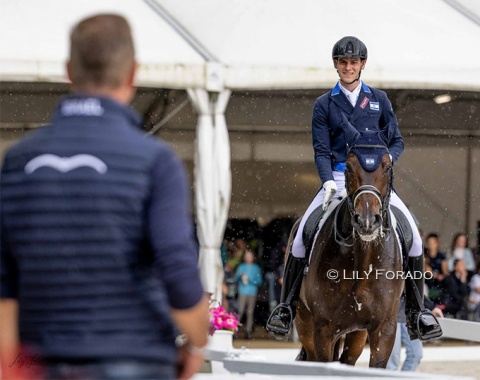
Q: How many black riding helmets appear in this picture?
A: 1